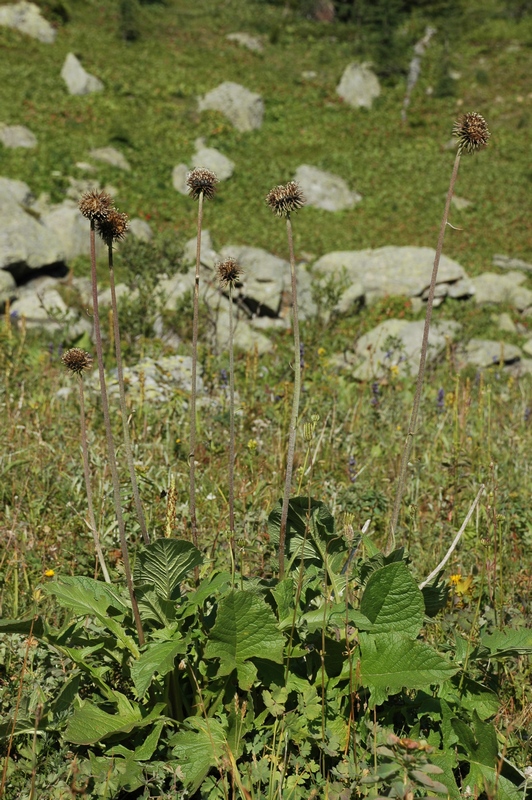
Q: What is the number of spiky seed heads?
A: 7